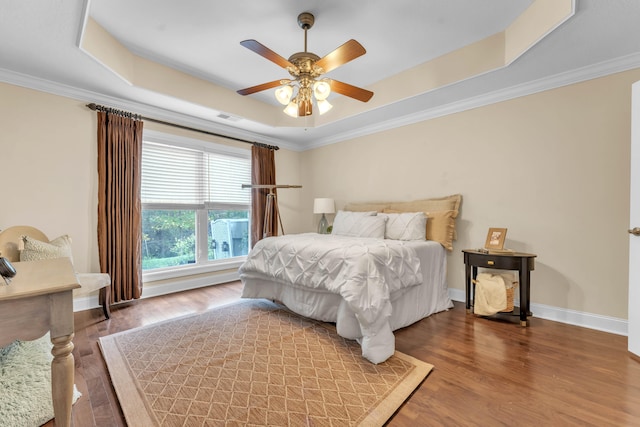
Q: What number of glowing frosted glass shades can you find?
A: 4